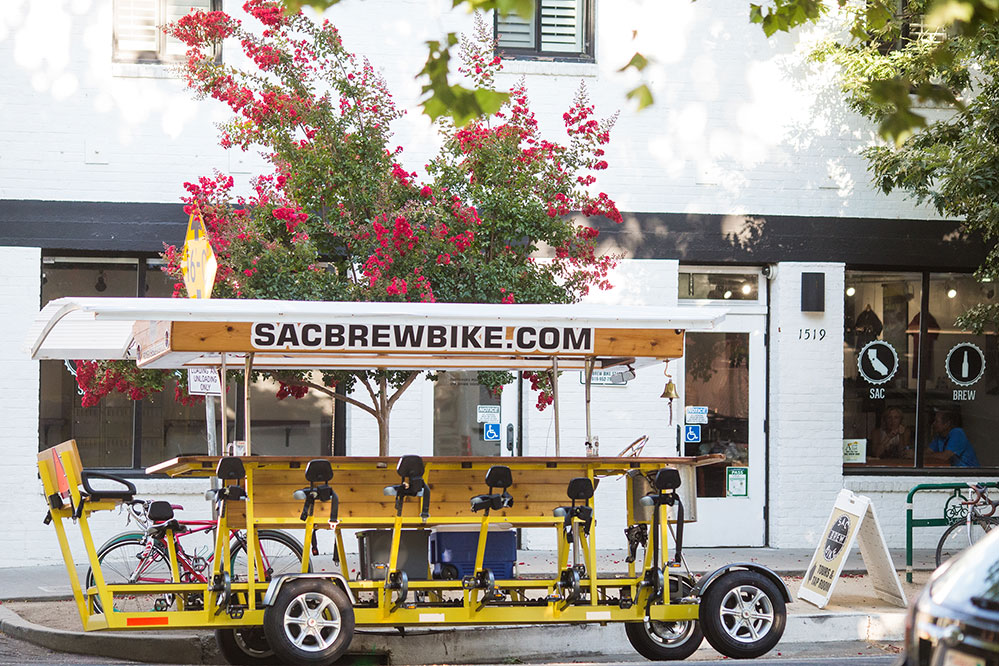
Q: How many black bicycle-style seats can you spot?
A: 7